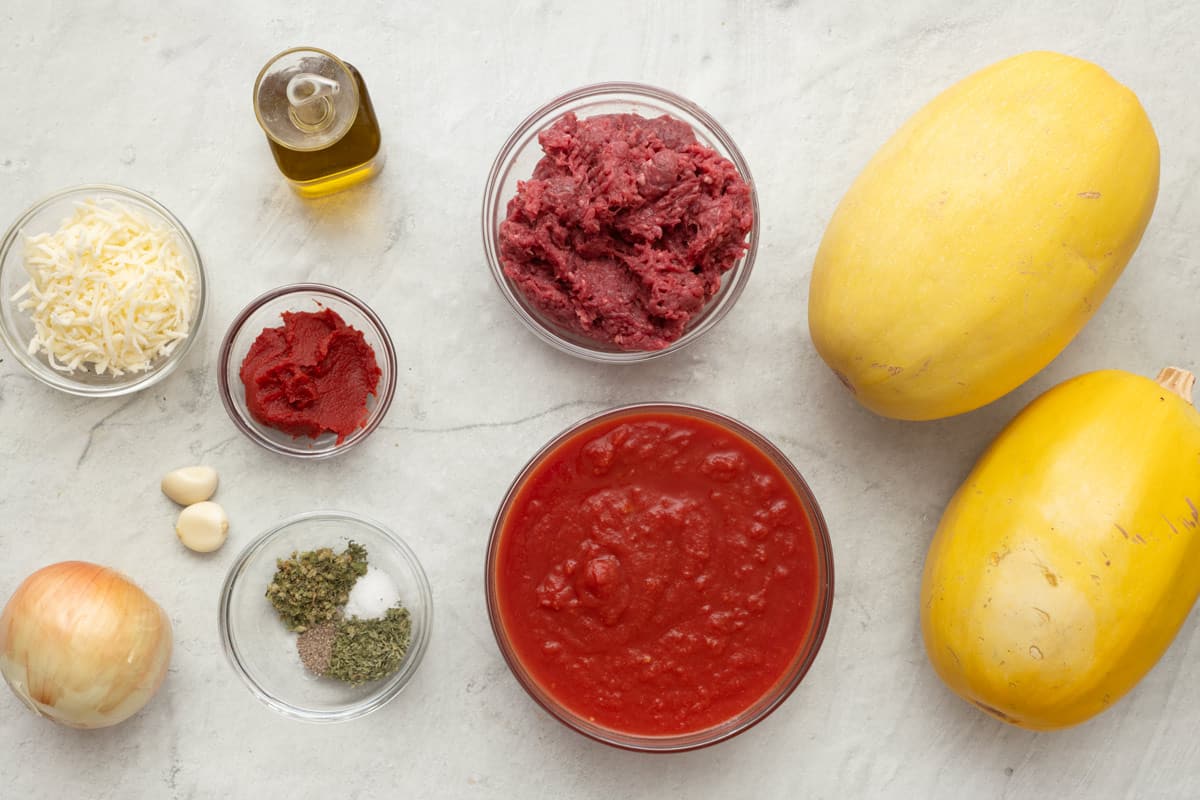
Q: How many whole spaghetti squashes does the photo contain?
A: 2